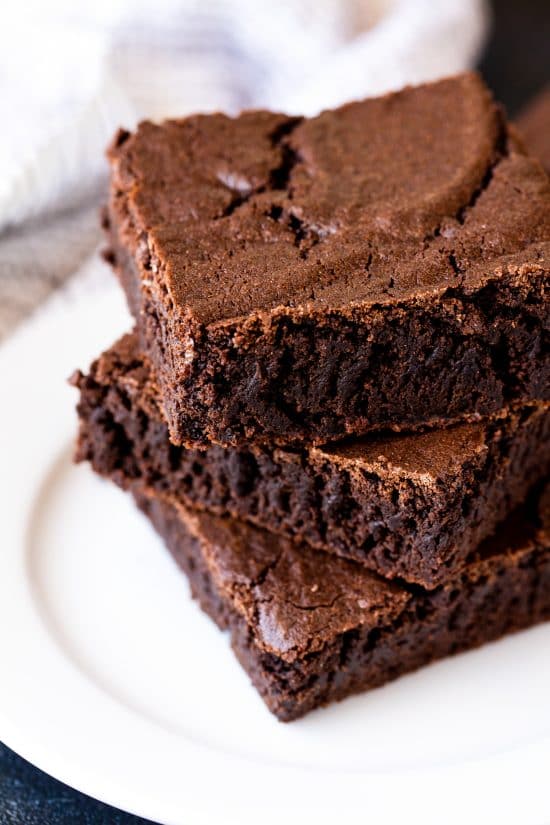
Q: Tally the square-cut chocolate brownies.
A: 3